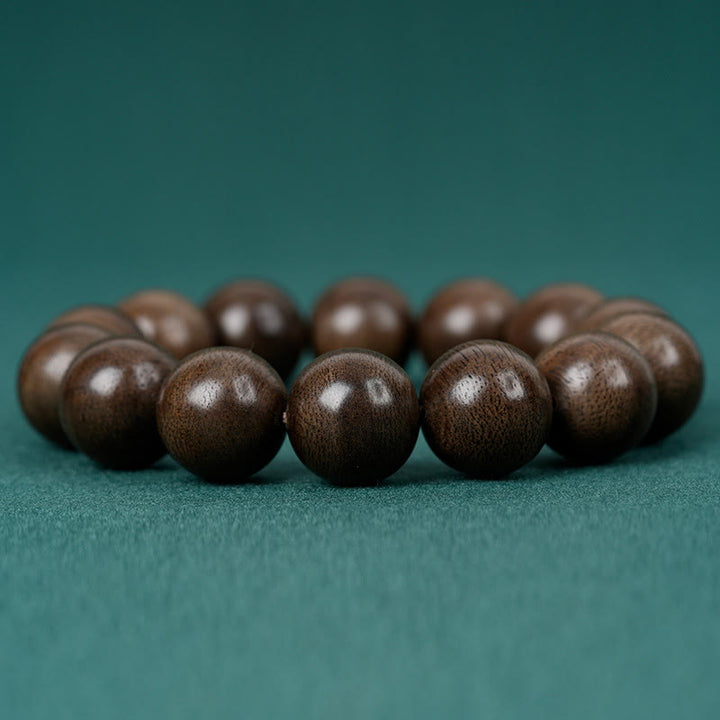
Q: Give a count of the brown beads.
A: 14